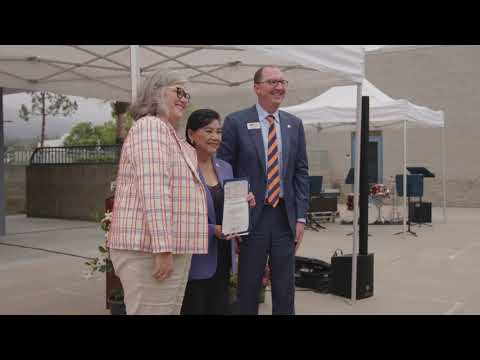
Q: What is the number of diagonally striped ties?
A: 1